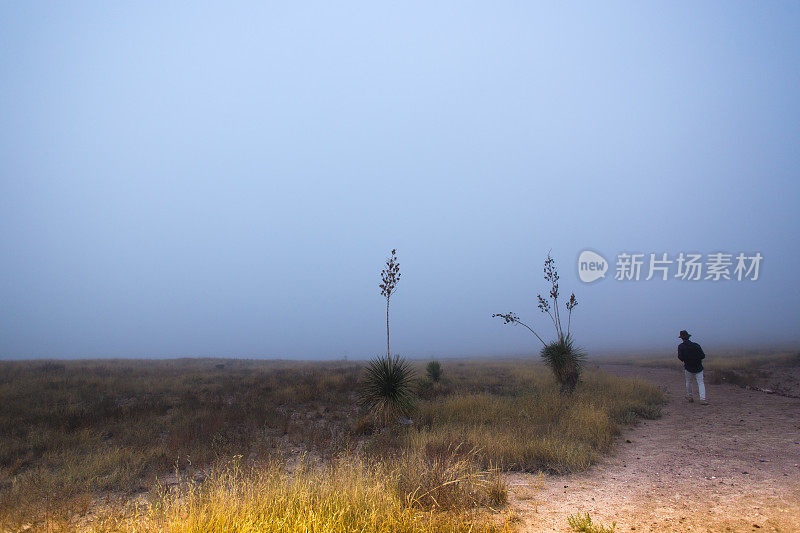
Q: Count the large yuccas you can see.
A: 2